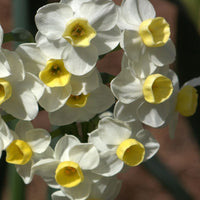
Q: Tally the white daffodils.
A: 10